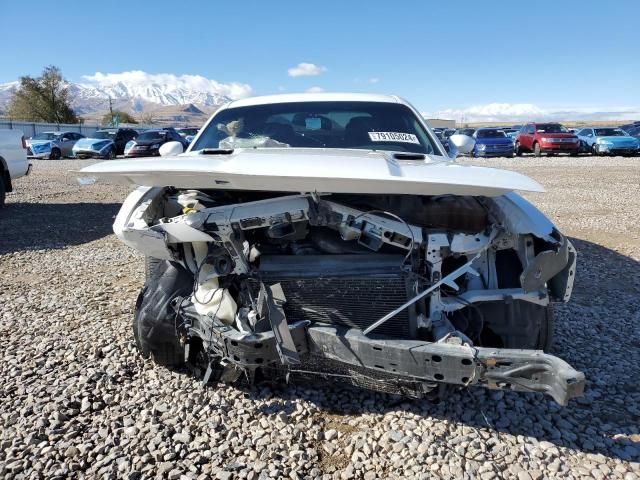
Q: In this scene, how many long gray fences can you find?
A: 1